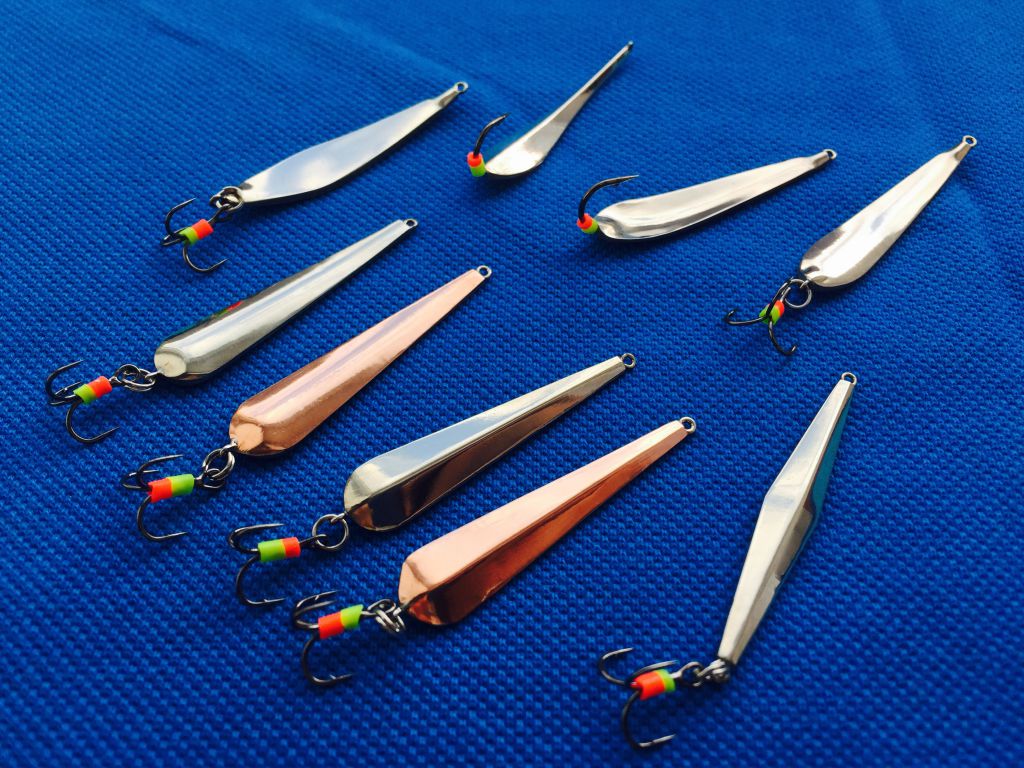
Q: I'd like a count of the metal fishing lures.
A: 9